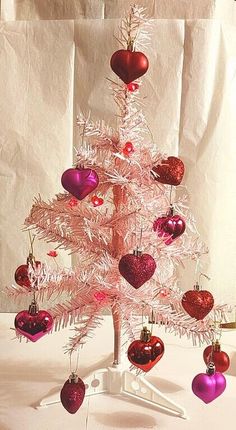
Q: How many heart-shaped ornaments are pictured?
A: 12